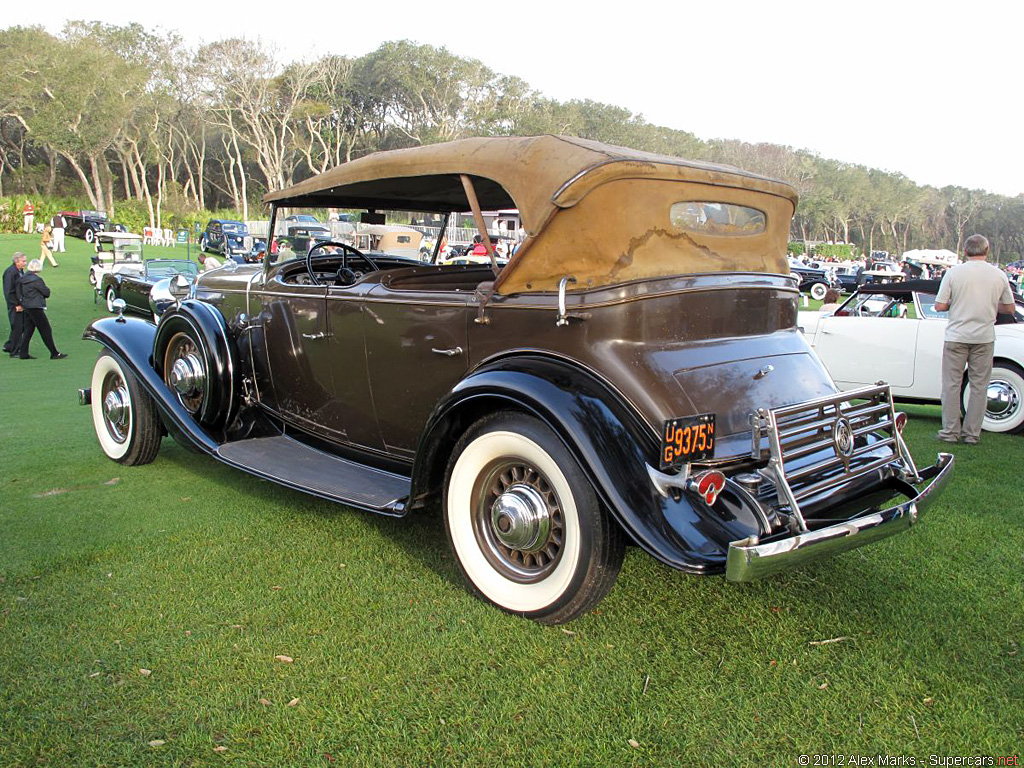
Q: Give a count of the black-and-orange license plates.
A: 1